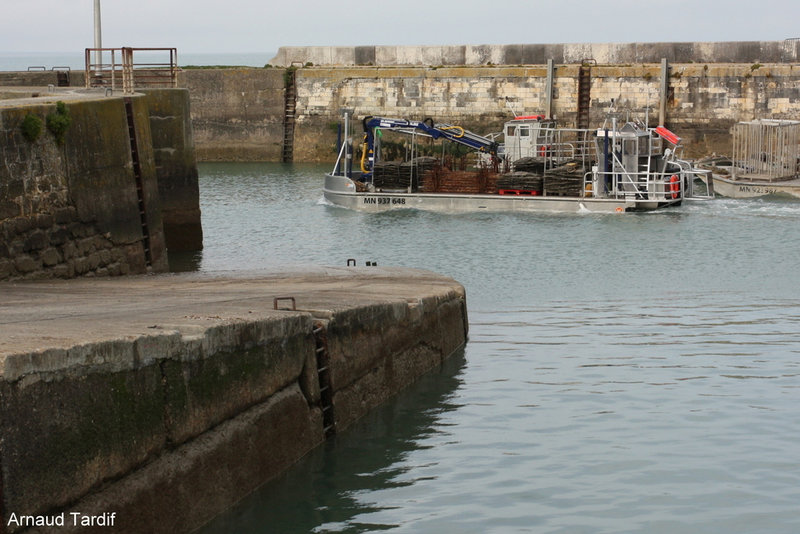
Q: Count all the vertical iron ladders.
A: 4